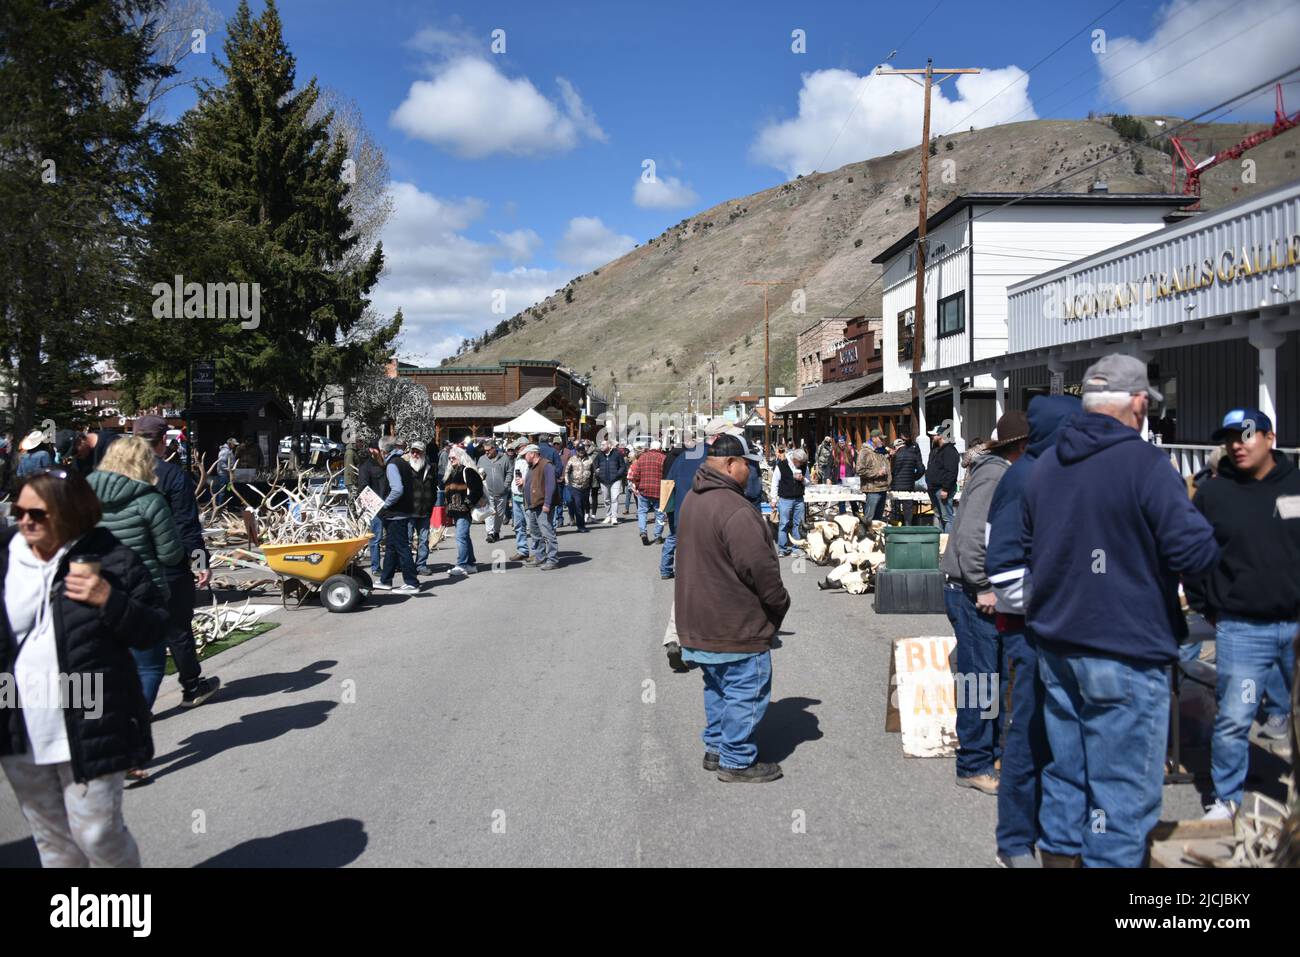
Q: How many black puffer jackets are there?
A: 2